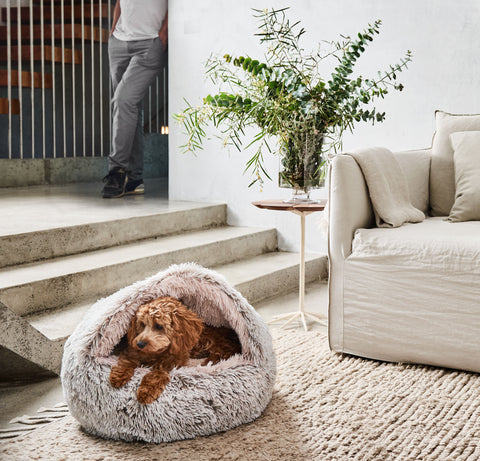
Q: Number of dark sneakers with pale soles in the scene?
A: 2